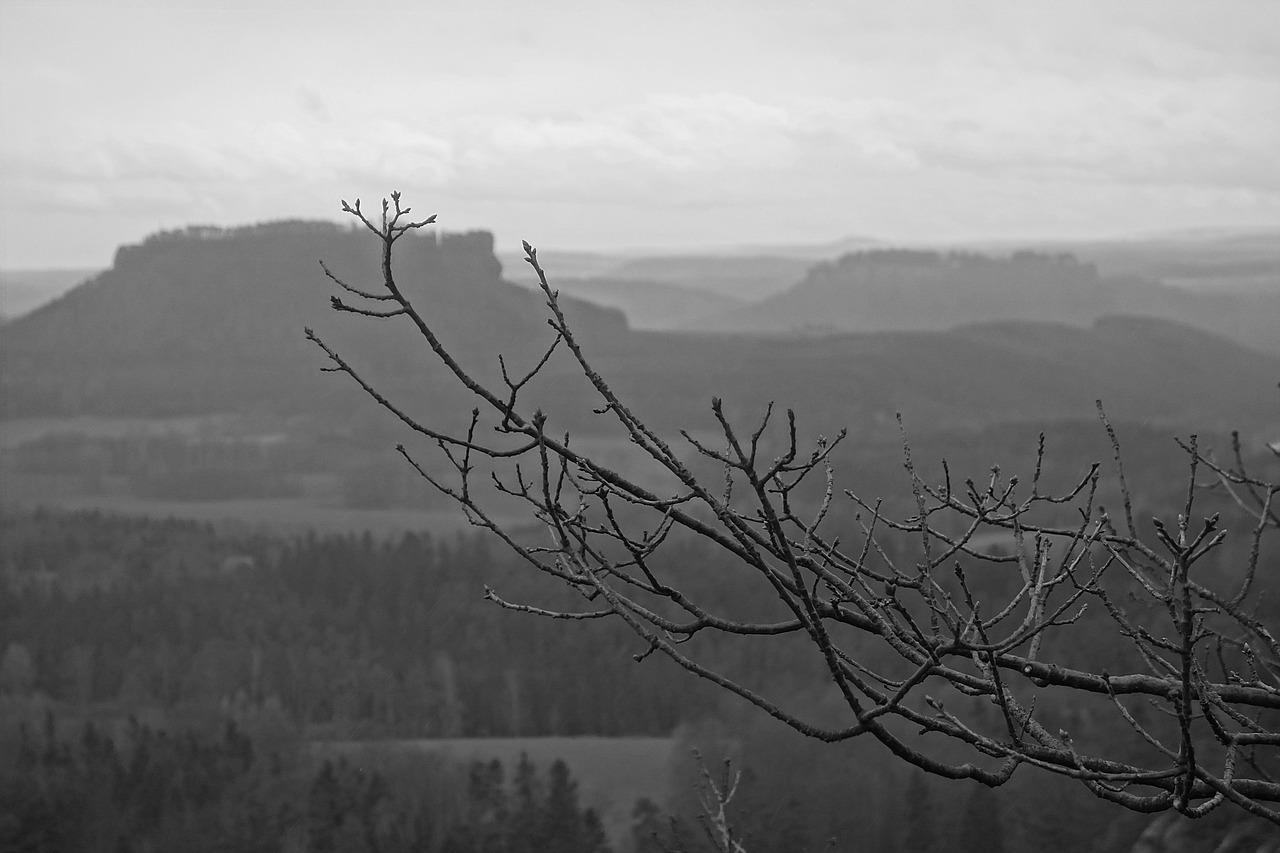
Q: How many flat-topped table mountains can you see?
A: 2